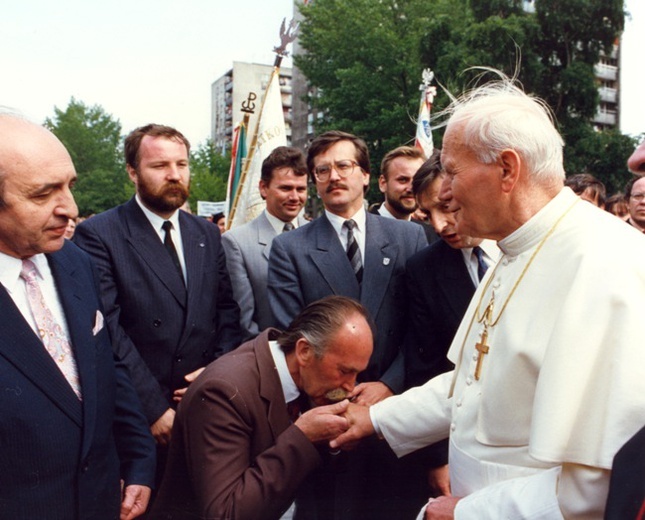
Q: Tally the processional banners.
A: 3